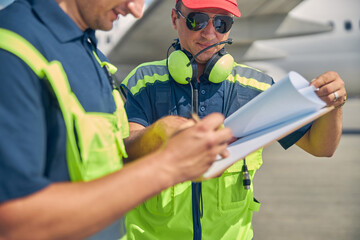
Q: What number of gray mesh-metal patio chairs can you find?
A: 0